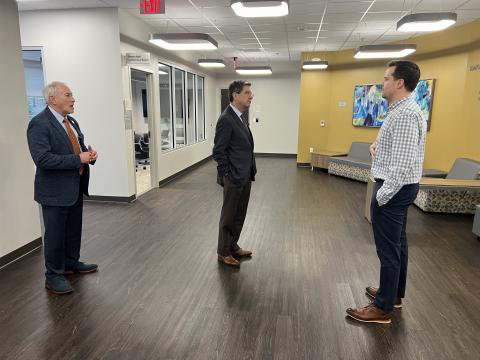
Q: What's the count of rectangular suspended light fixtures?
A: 7